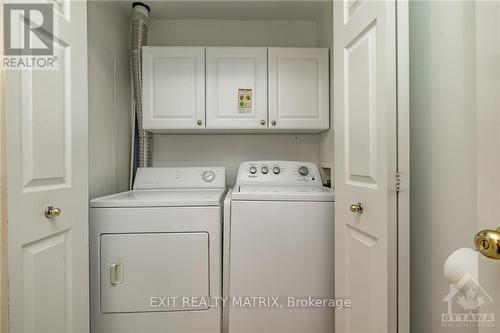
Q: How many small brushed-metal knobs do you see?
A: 3